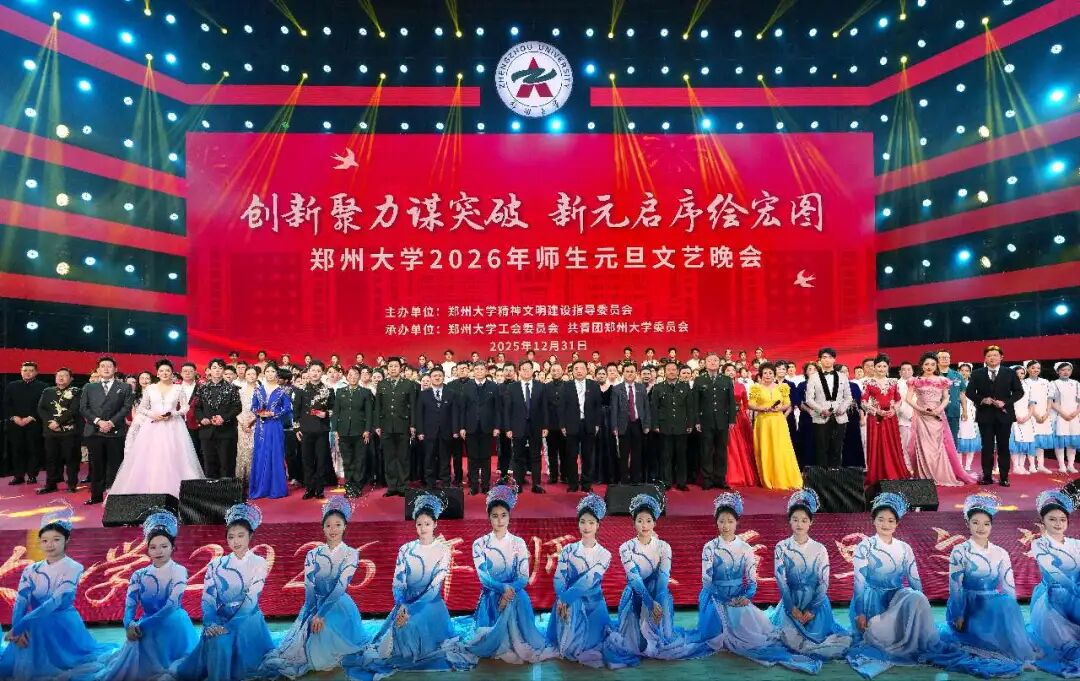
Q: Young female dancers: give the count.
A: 13